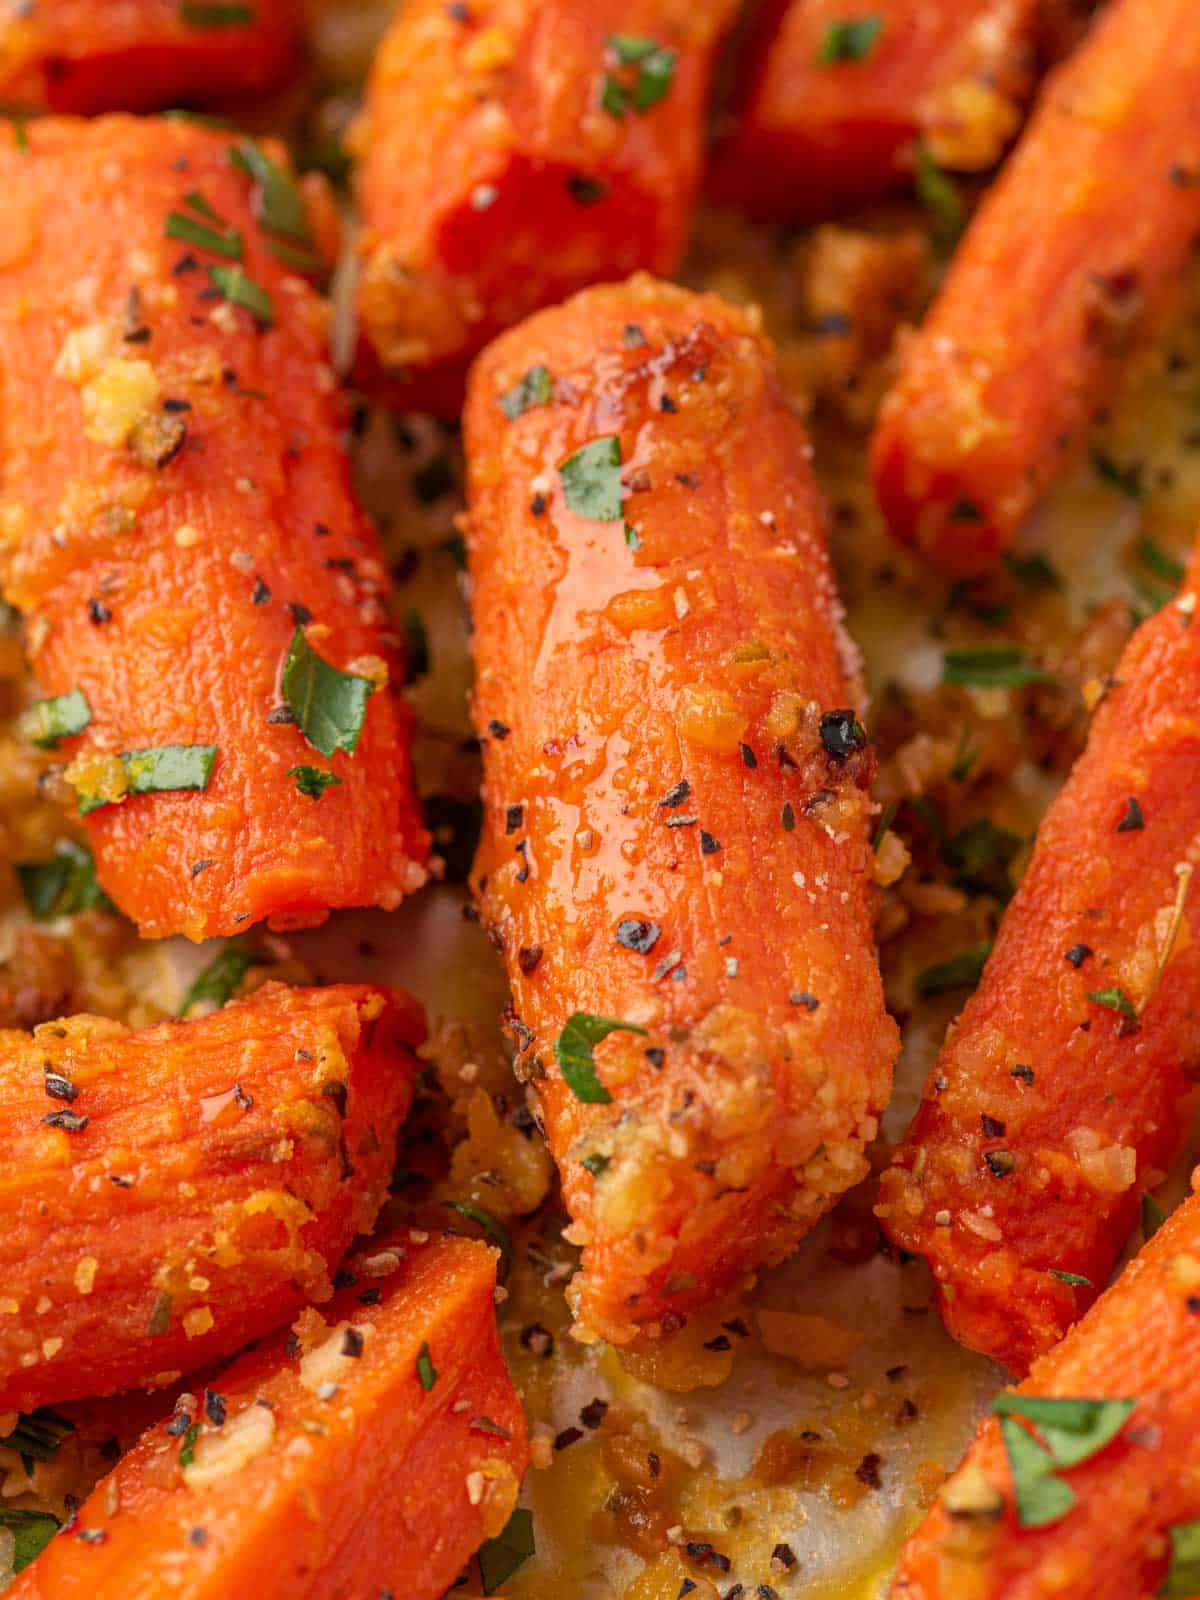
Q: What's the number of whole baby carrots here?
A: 1